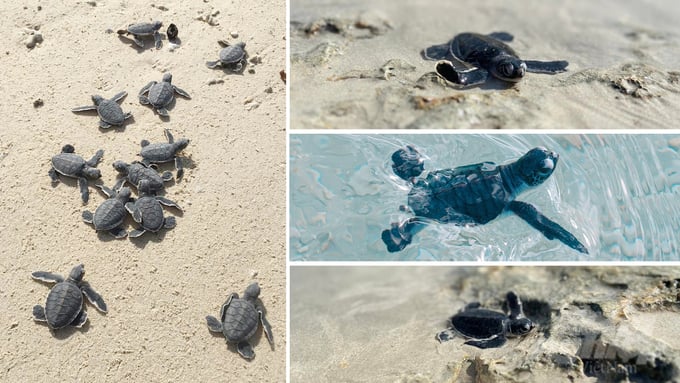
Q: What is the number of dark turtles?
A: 14